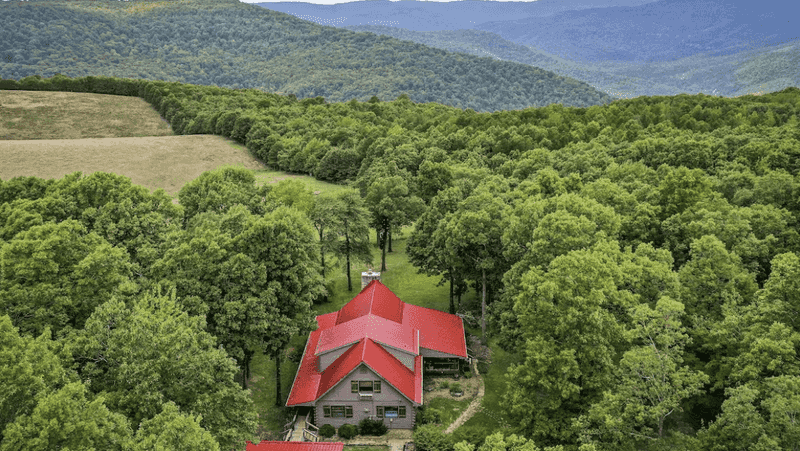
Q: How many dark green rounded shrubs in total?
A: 3